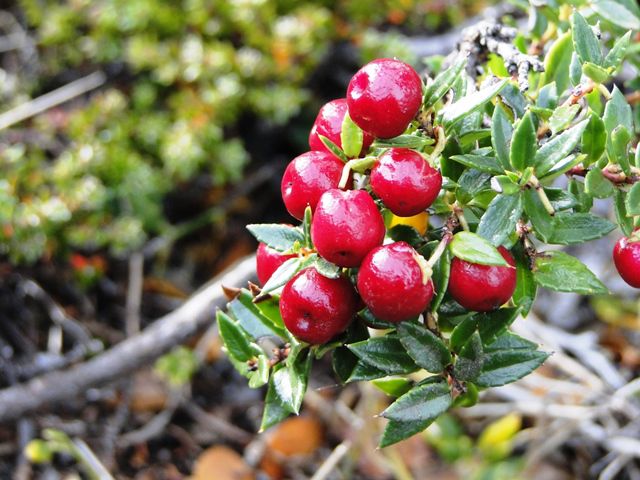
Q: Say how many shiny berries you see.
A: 10